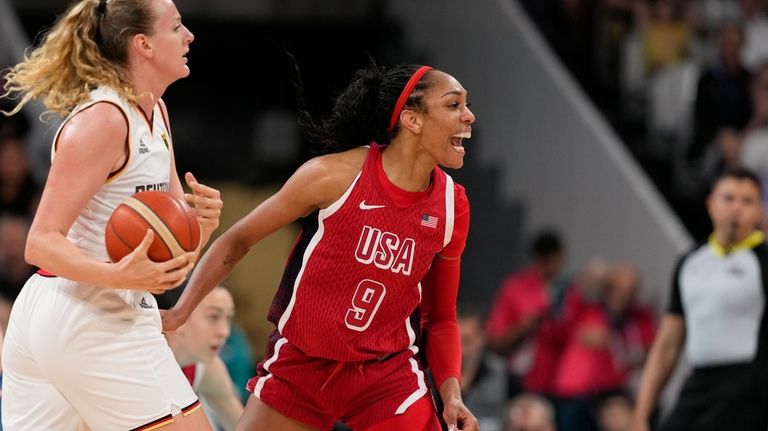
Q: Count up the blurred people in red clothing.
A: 3